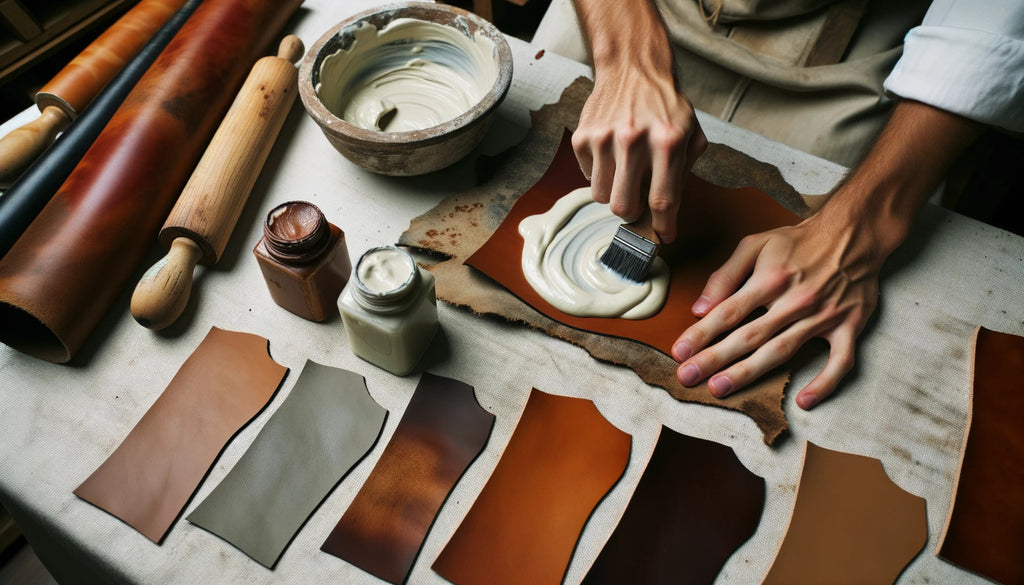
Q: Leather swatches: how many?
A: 7